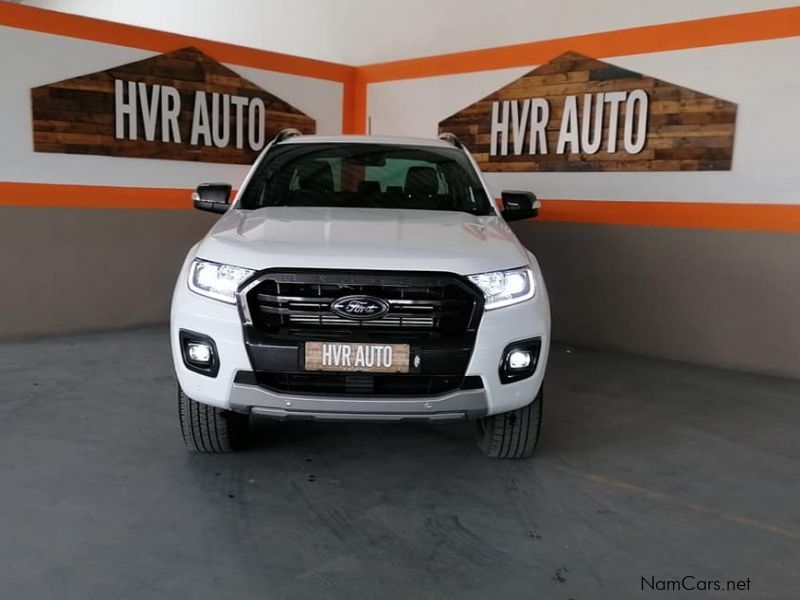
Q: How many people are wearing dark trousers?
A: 0